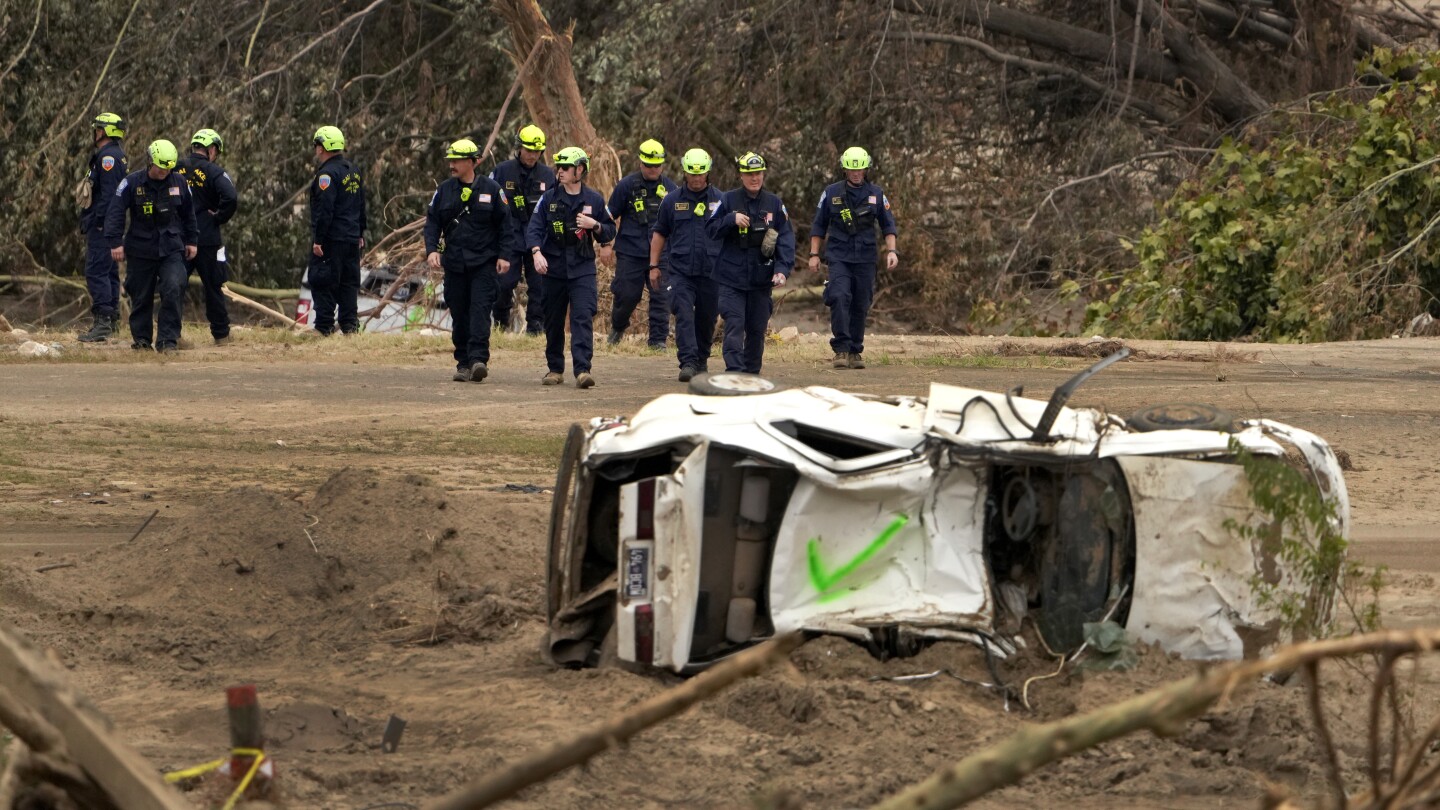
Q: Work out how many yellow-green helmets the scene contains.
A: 11